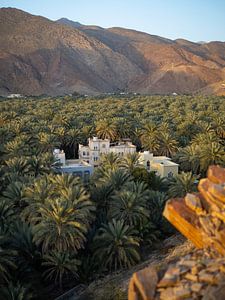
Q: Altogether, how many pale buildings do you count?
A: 3